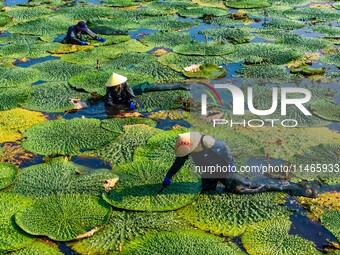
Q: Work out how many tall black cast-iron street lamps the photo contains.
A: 0